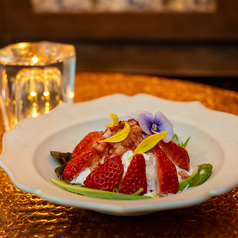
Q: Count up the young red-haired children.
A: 0